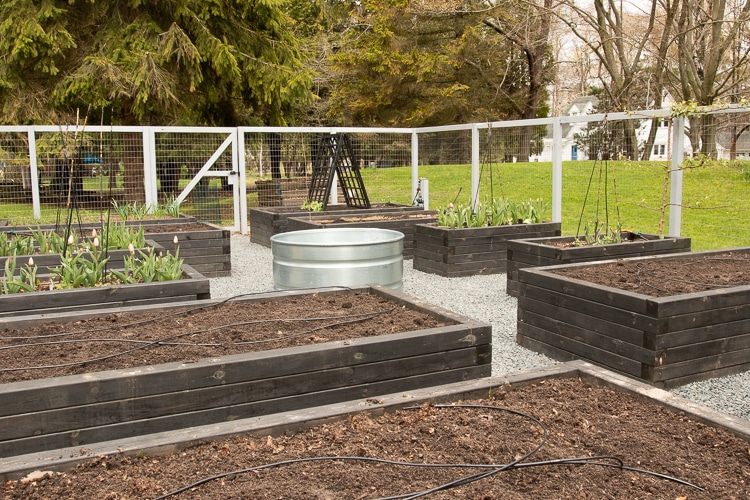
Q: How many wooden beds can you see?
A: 11